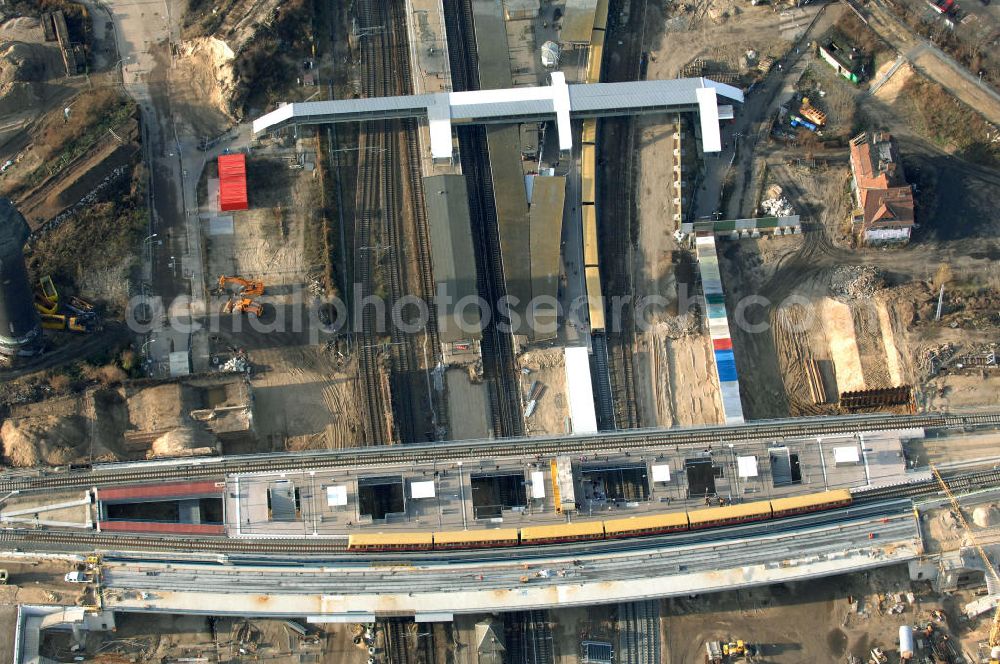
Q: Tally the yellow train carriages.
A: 12